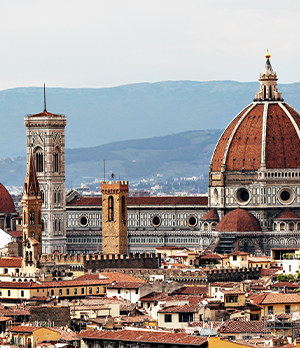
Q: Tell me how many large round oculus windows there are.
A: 5